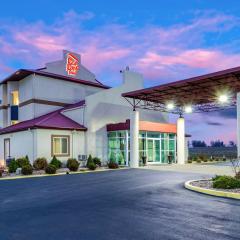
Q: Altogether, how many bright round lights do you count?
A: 3